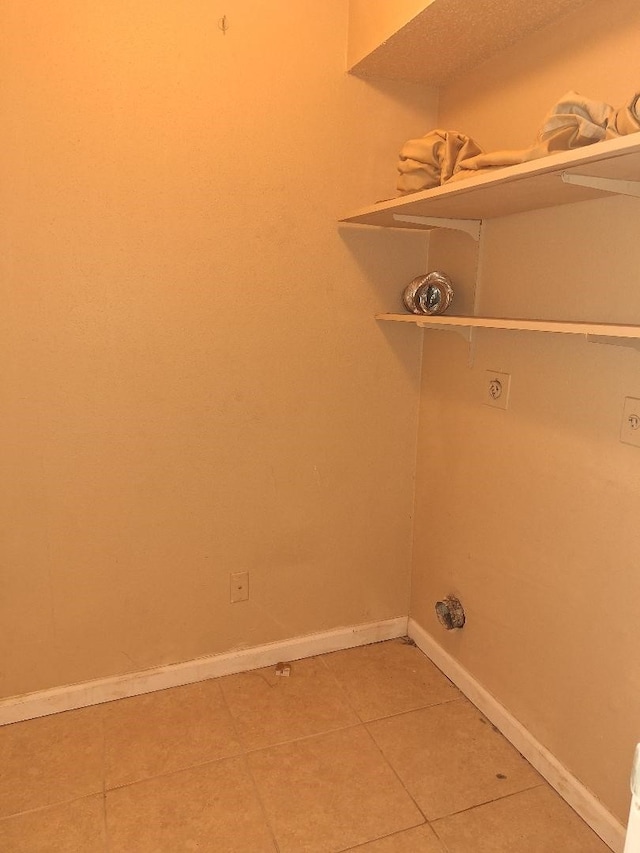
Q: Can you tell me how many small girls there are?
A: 0